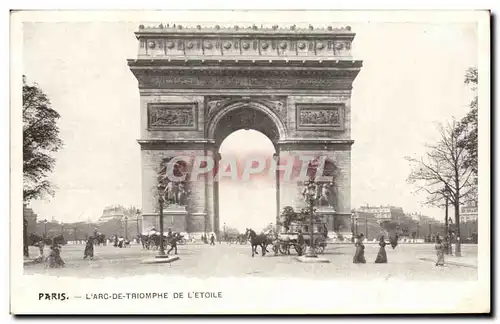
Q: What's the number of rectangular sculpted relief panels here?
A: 2